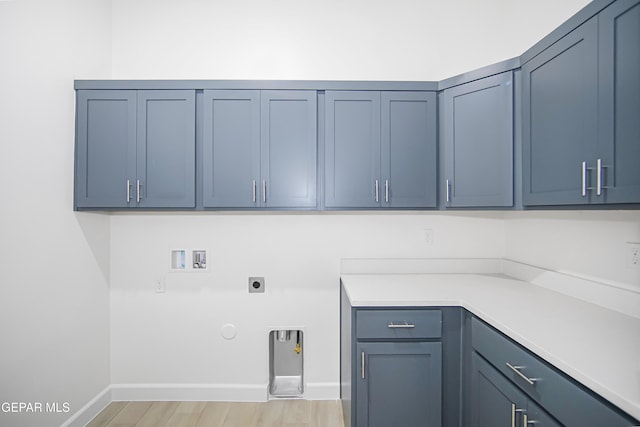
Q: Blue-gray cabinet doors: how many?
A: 12